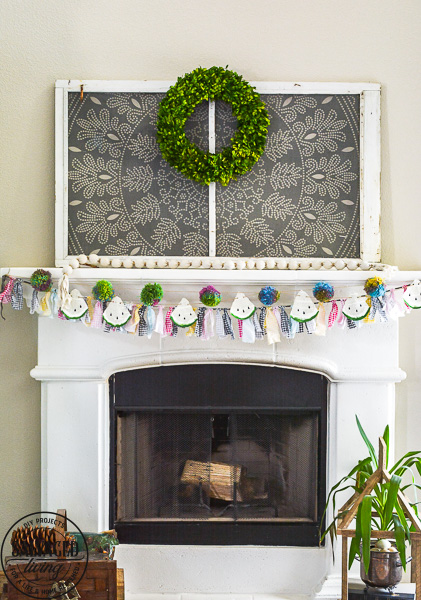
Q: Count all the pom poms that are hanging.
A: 7